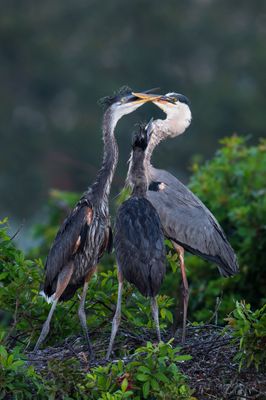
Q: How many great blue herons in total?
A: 3